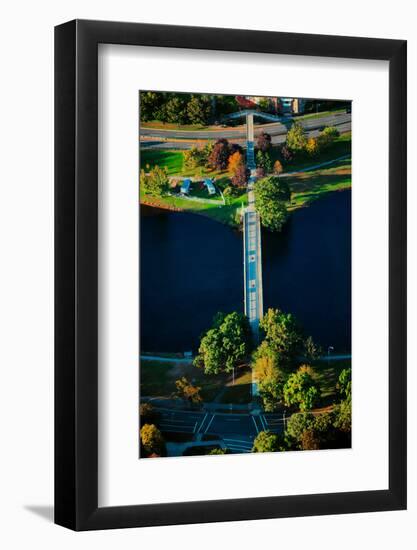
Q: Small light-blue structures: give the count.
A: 2